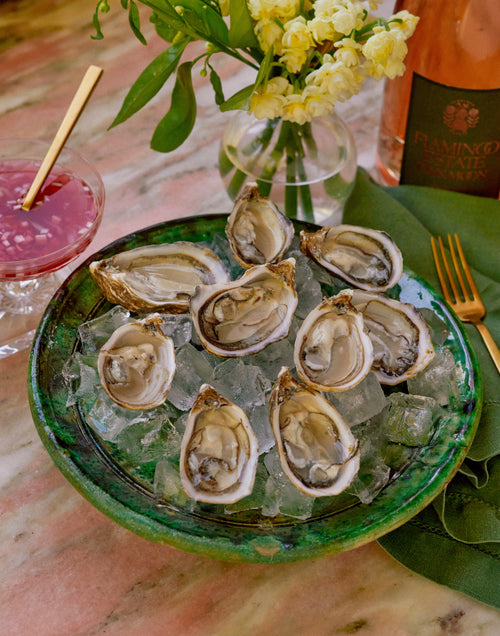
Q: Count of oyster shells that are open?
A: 9